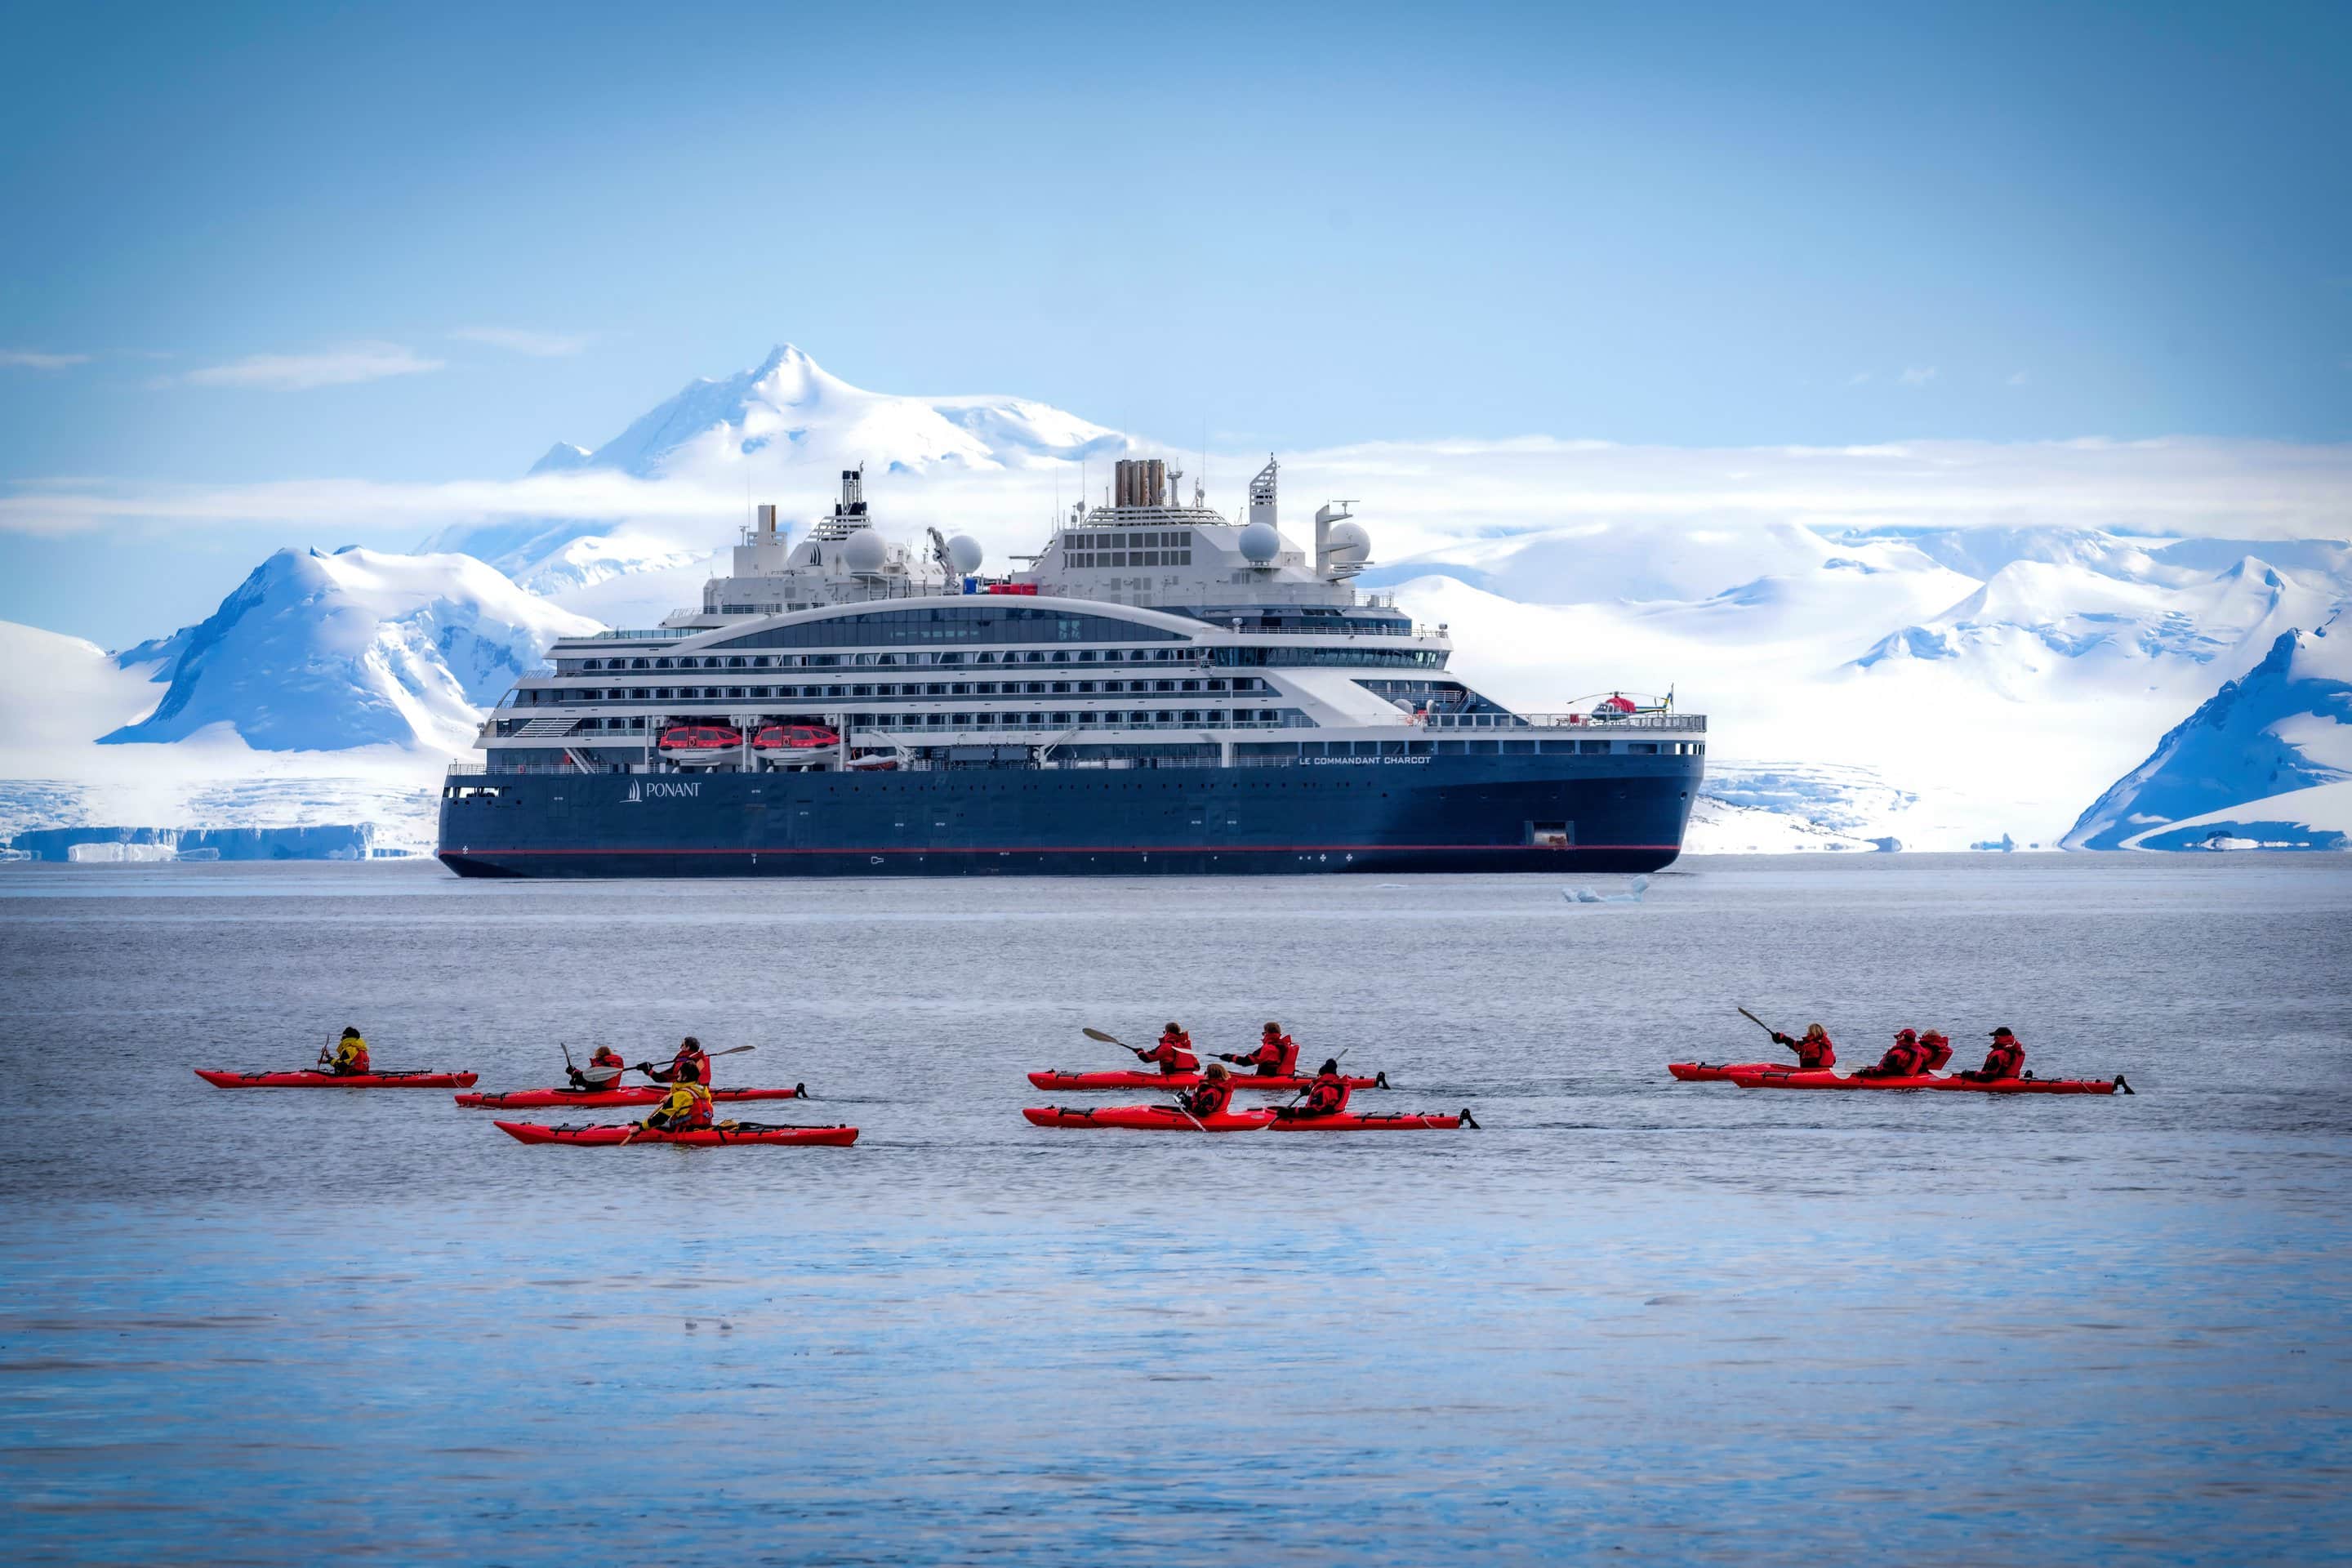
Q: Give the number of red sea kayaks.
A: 7